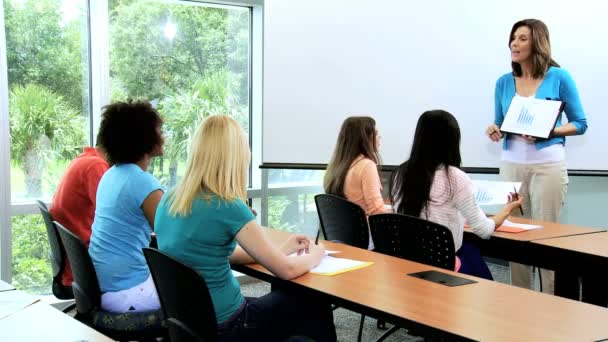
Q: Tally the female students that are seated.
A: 4